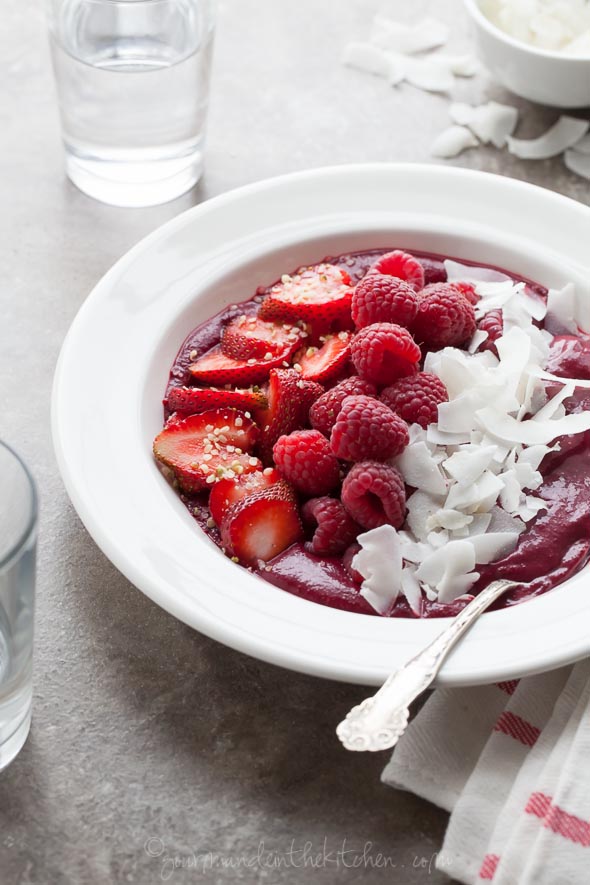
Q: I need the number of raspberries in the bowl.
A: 13